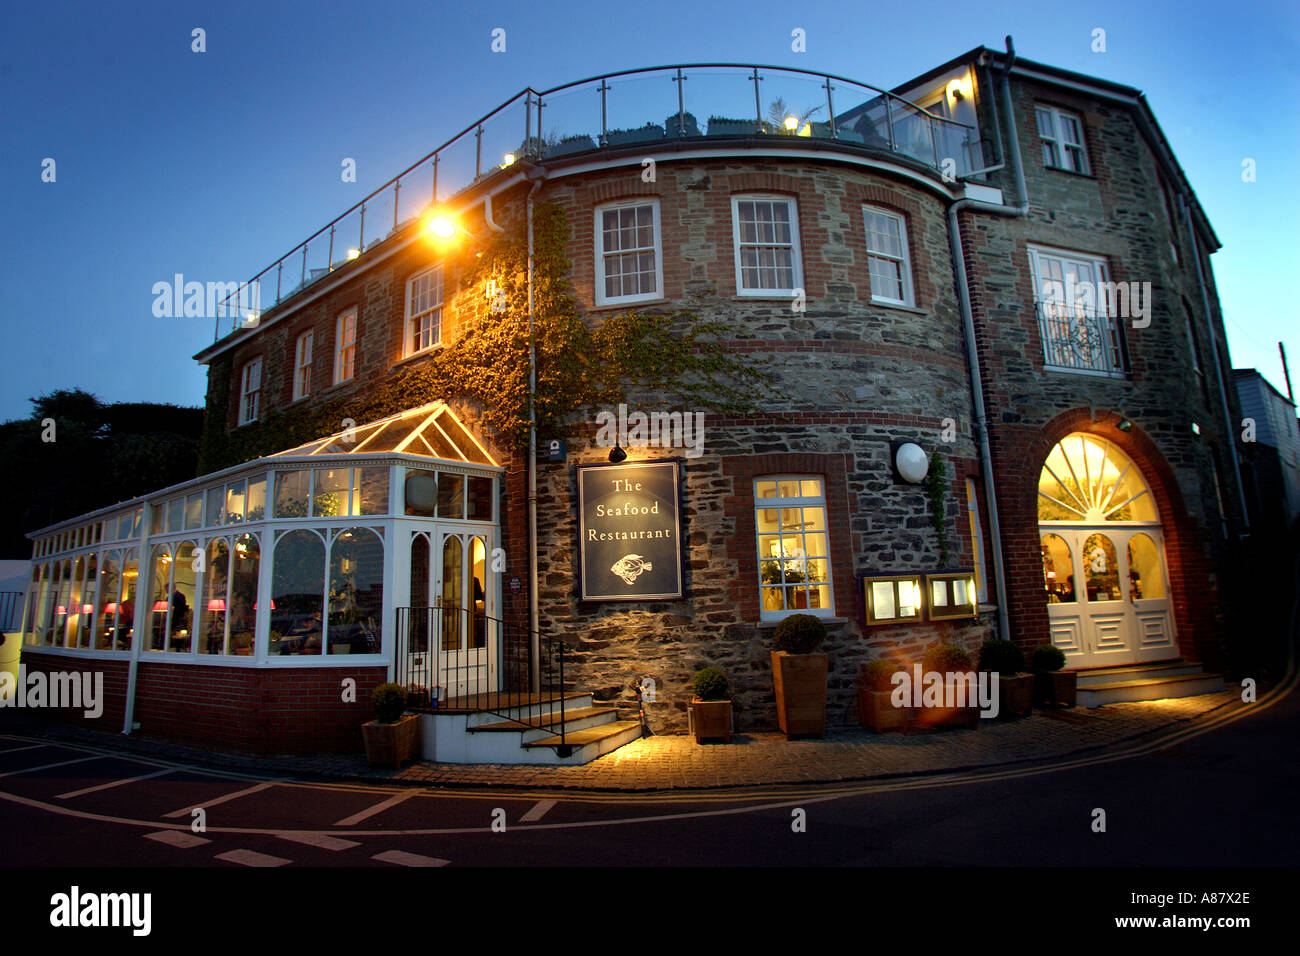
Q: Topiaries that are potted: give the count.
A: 7